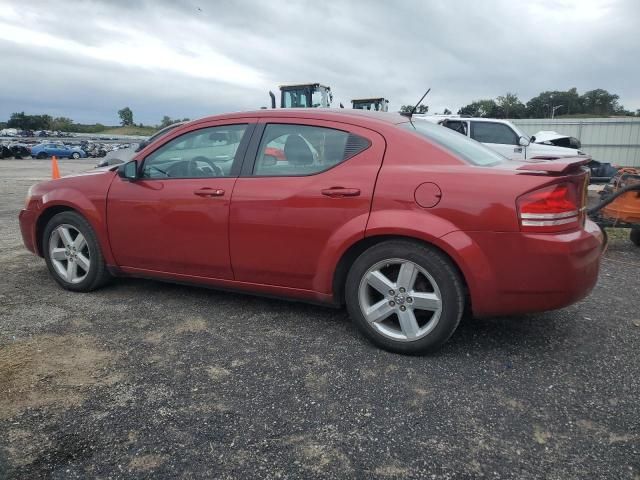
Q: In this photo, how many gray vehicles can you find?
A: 1